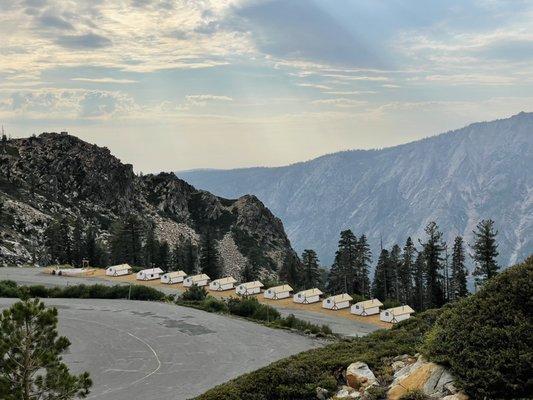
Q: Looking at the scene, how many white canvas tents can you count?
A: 11